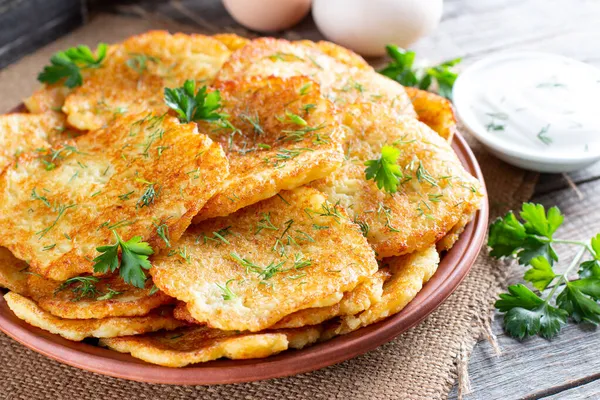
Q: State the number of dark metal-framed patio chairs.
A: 0